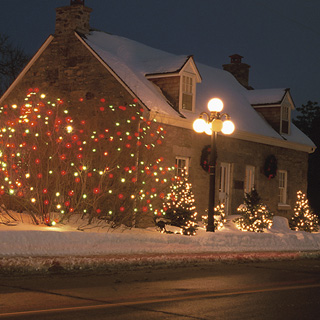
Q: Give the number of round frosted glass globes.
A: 5